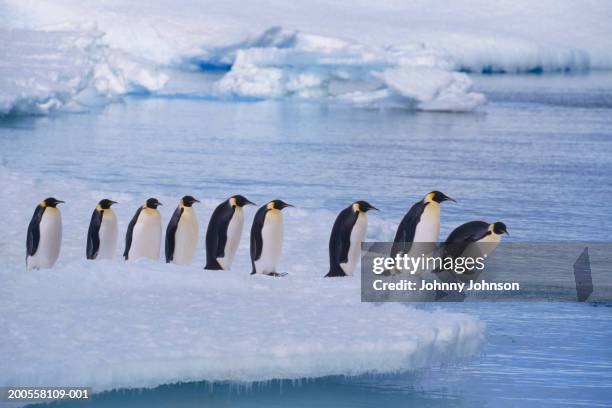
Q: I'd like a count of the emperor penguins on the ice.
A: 9